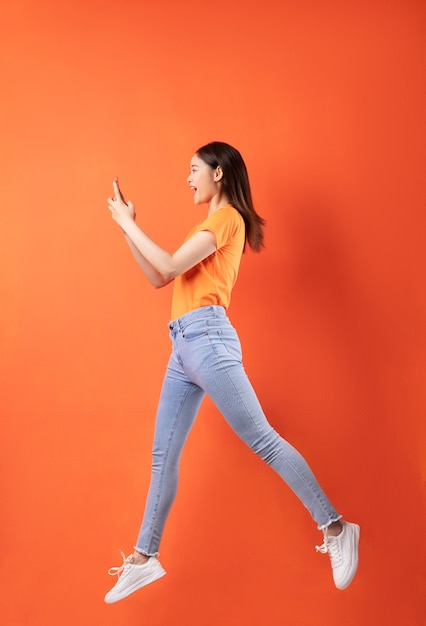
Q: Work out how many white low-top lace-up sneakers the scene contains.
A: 2